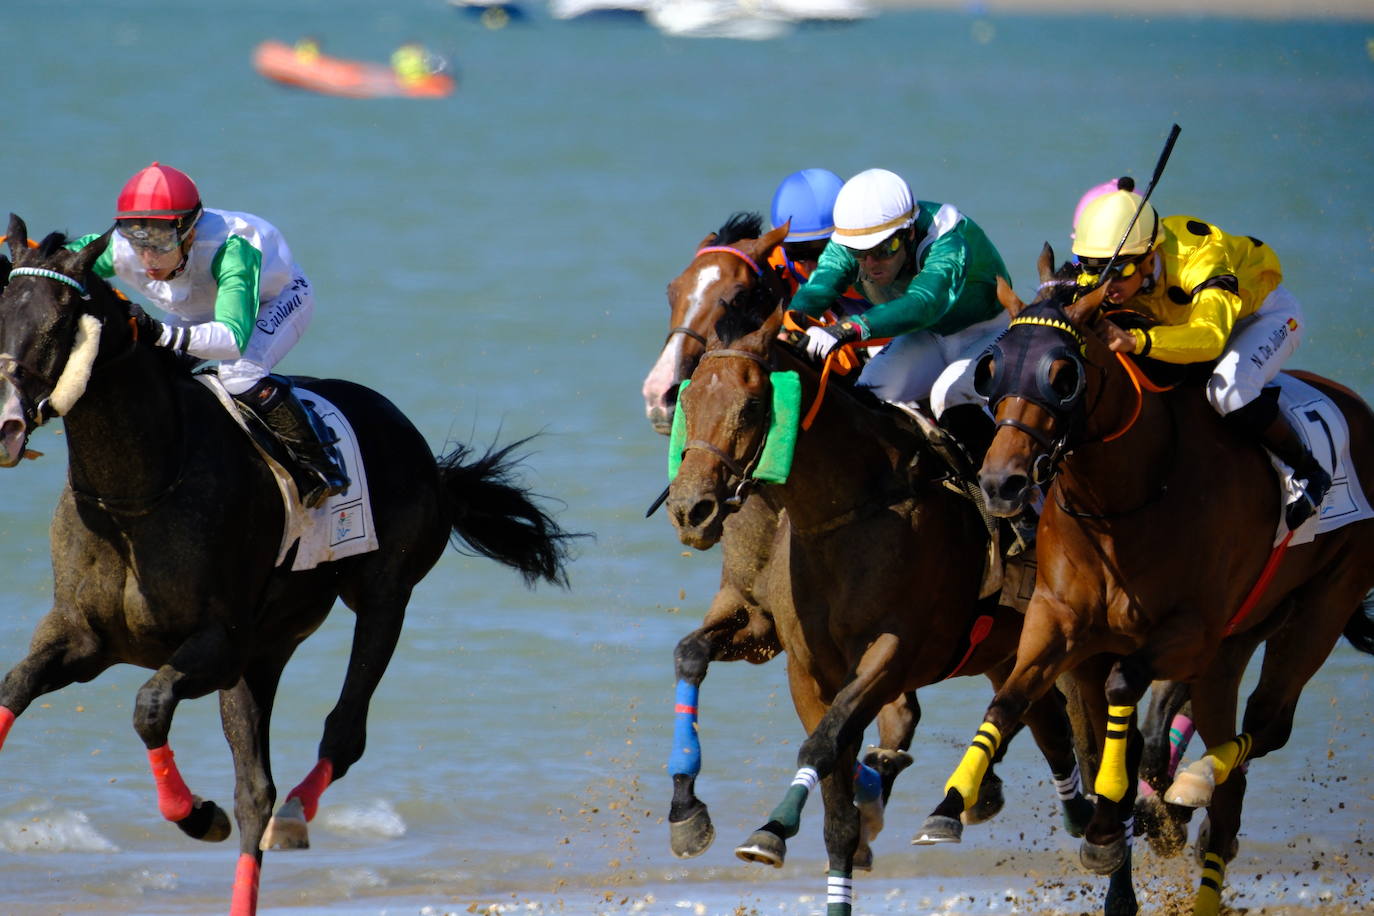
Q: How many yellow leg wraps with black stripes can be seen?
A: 4